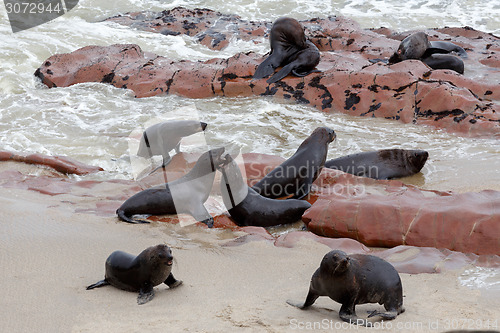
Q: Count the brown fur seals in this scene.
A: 10